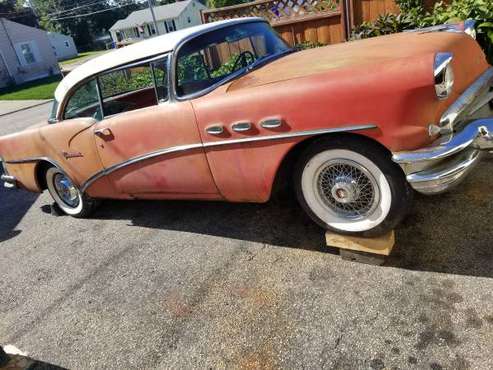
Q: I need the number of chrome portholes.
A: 3